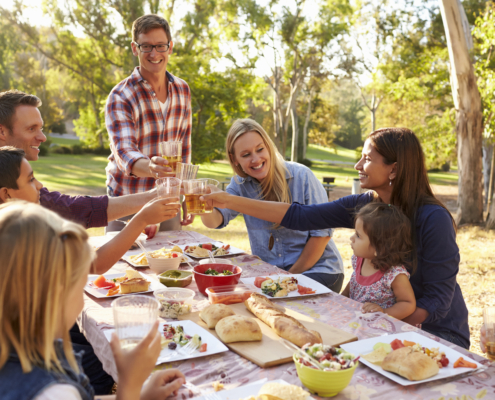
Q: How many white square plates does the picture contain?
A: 7